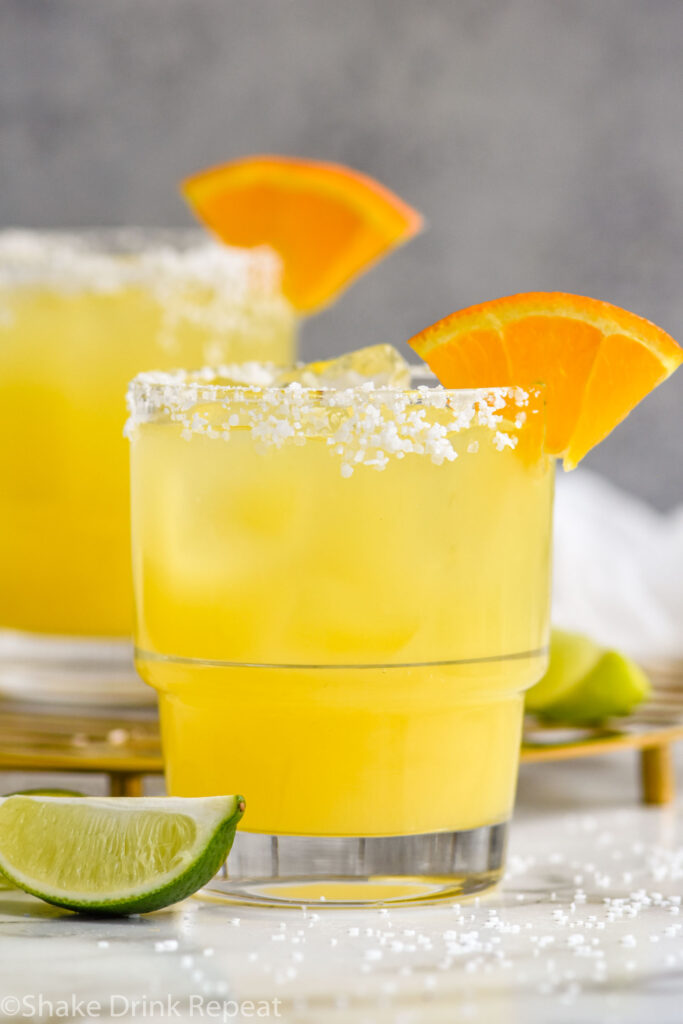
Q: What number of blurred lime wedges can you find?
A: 2